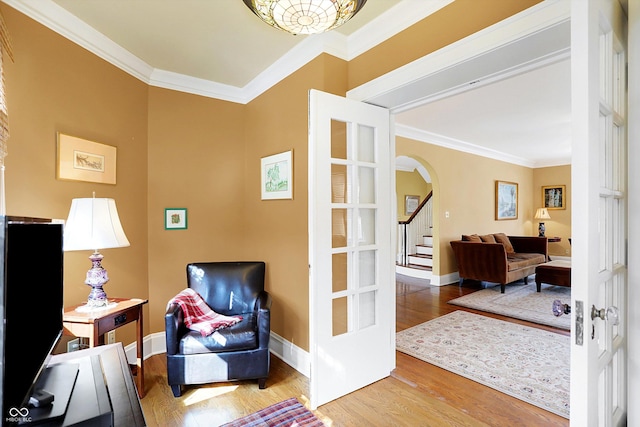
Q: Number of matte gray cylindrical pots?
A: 0